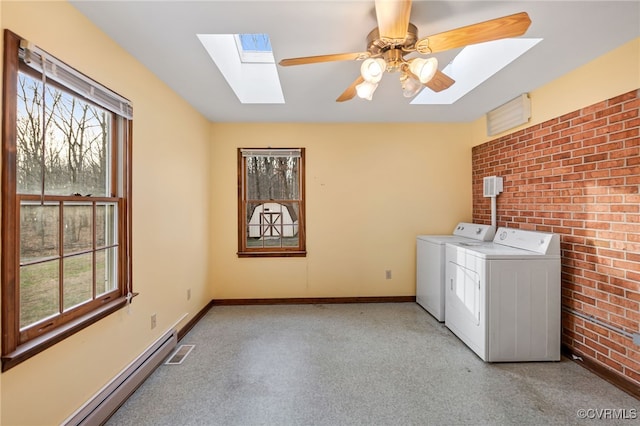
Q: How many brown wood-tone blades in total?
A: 5